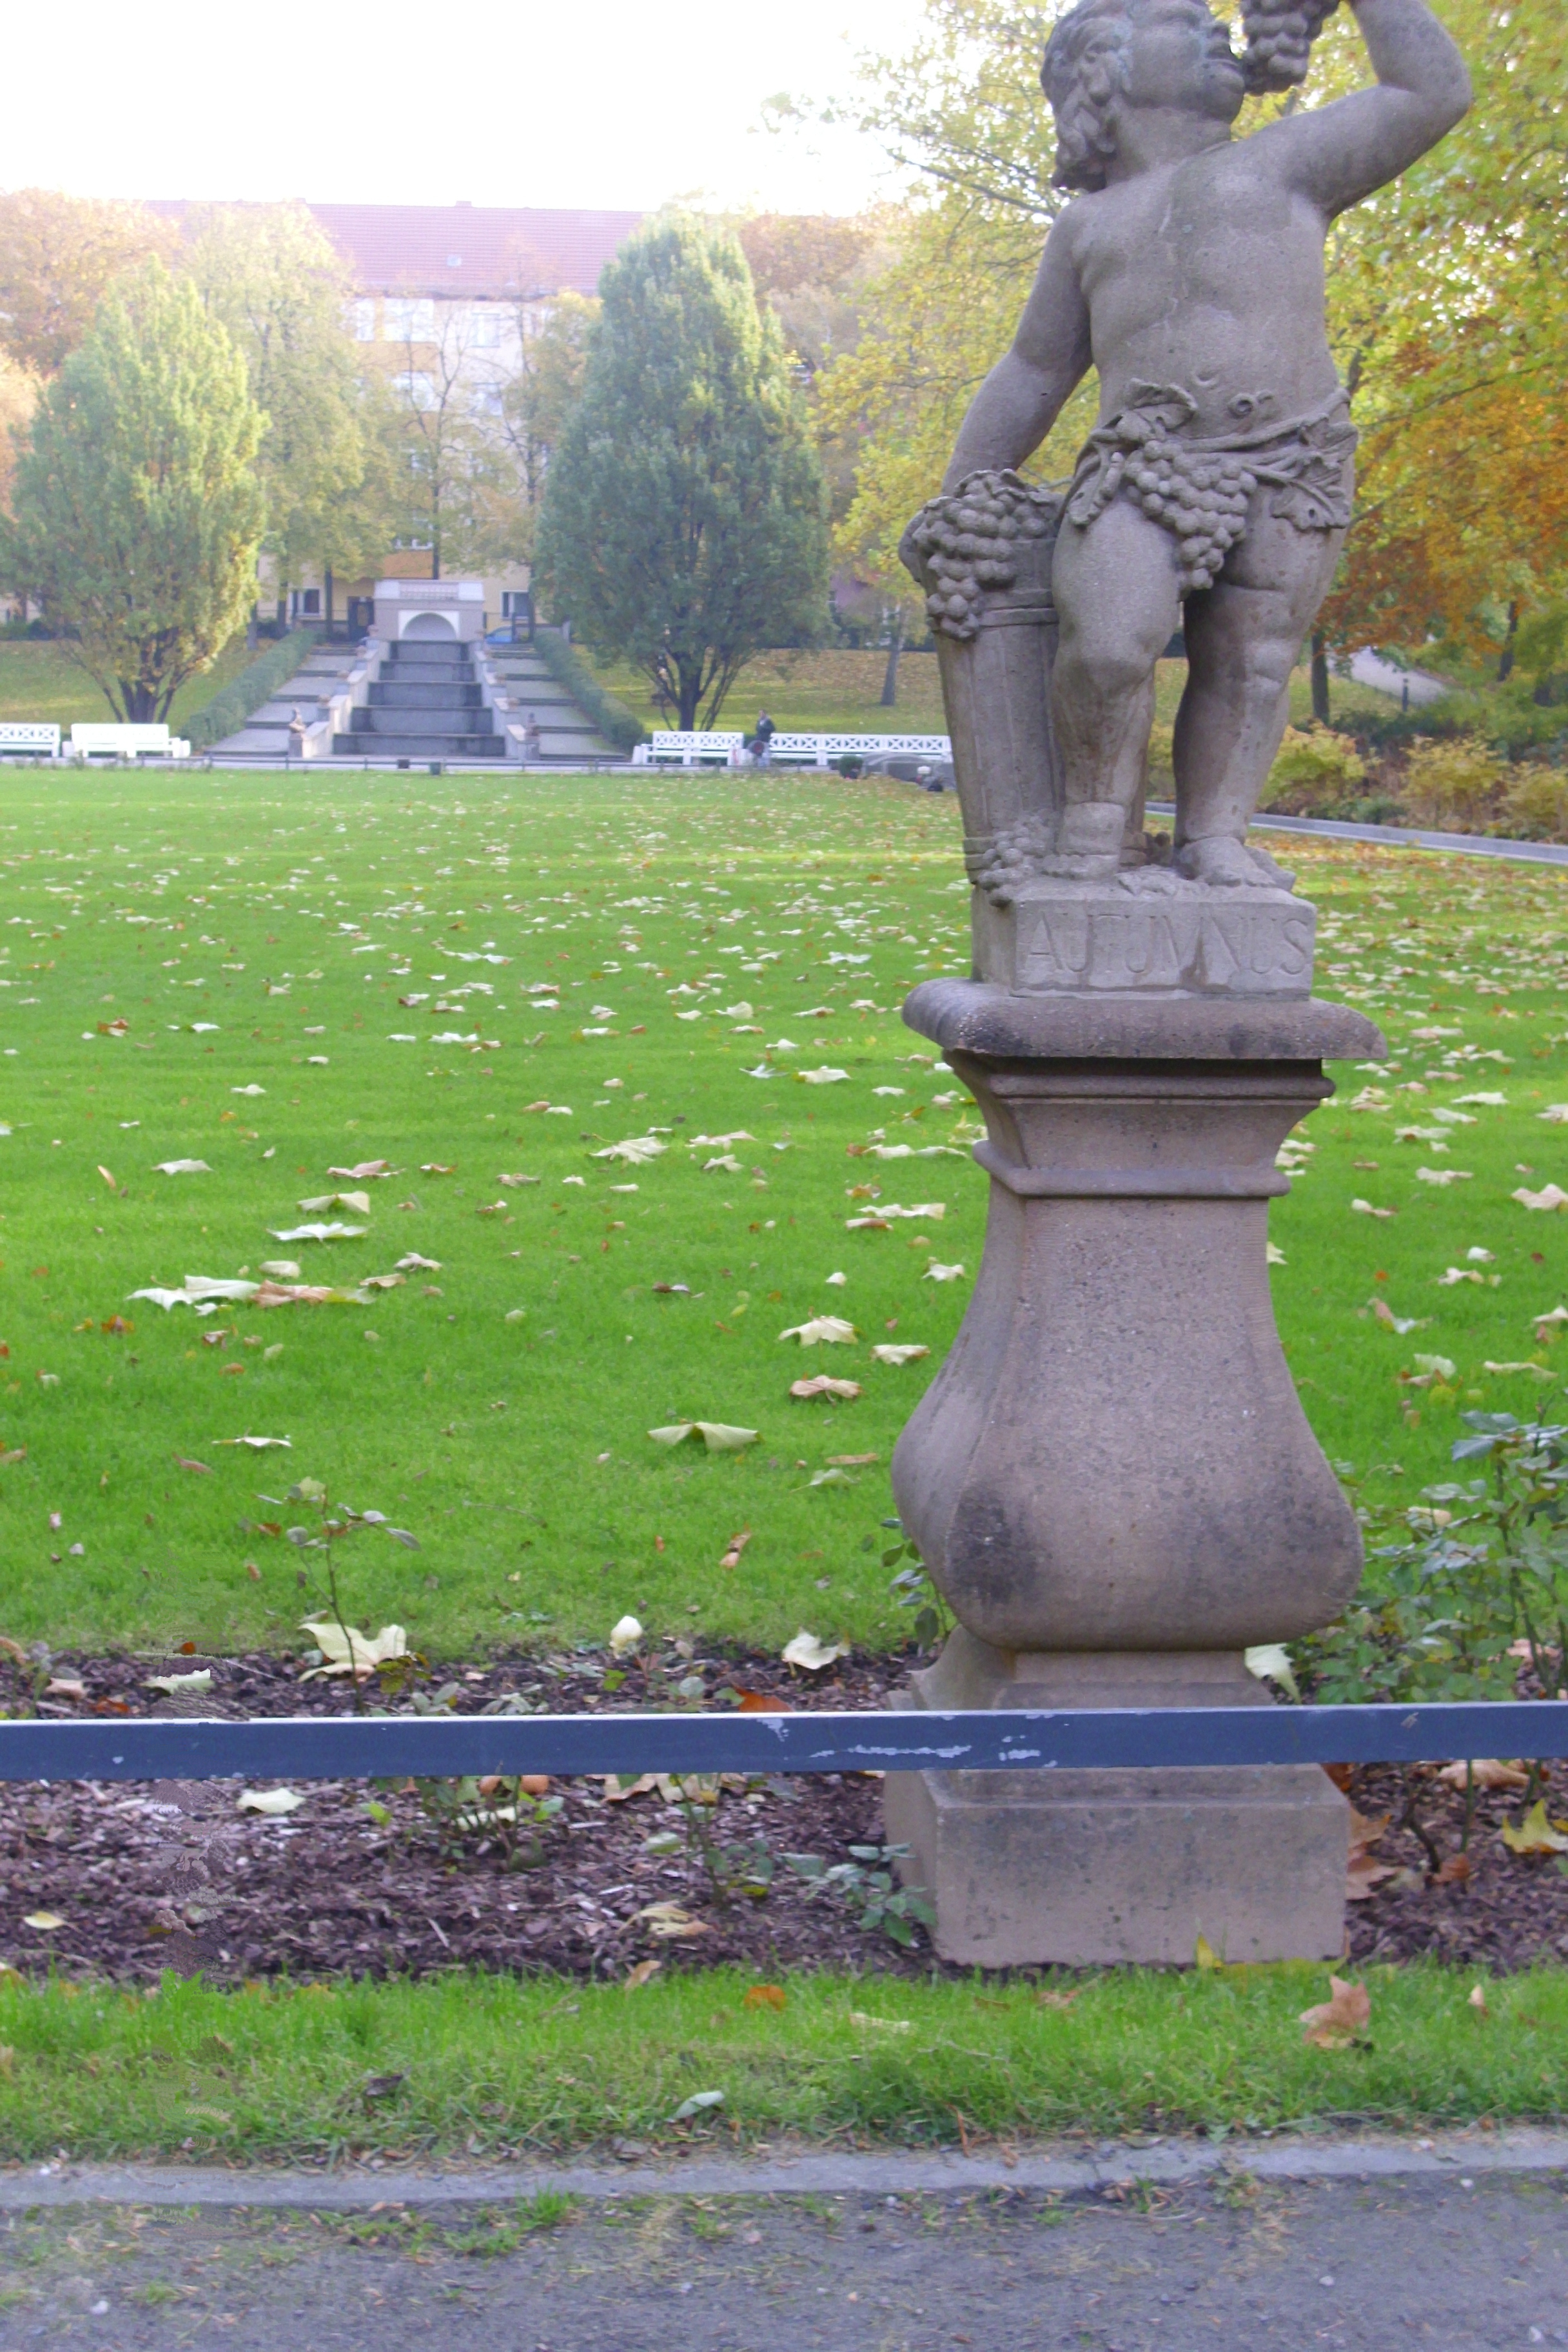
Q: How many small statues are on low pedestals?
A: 2